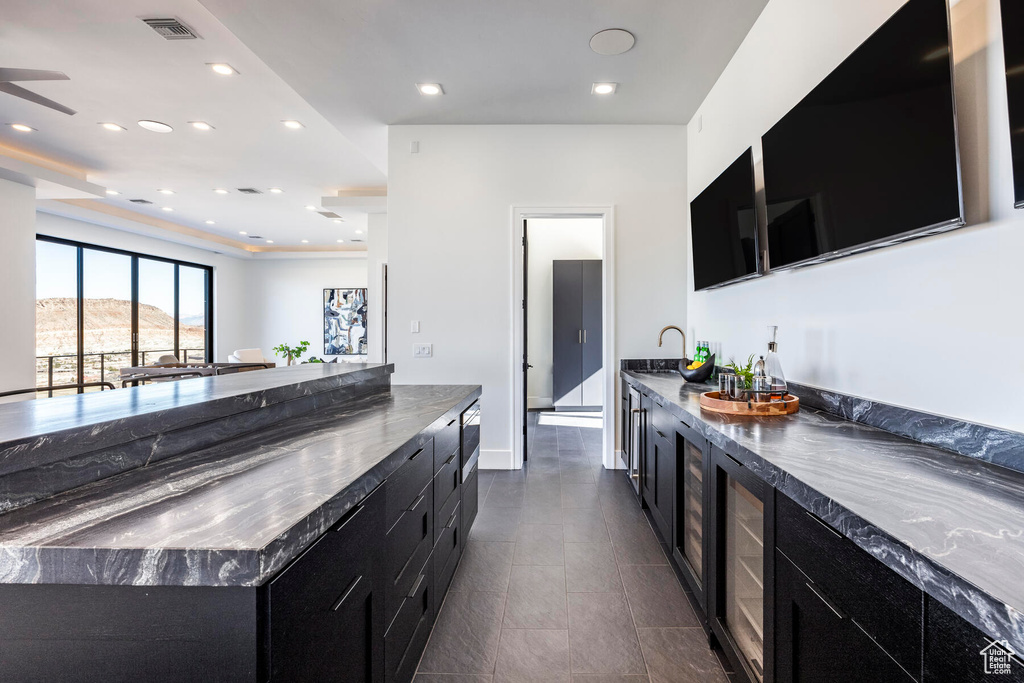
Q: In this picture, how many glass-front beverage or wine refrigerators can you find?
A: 2